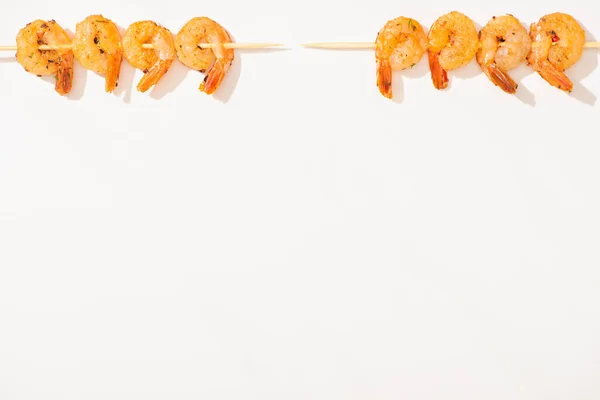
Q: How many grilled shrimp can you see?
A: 8